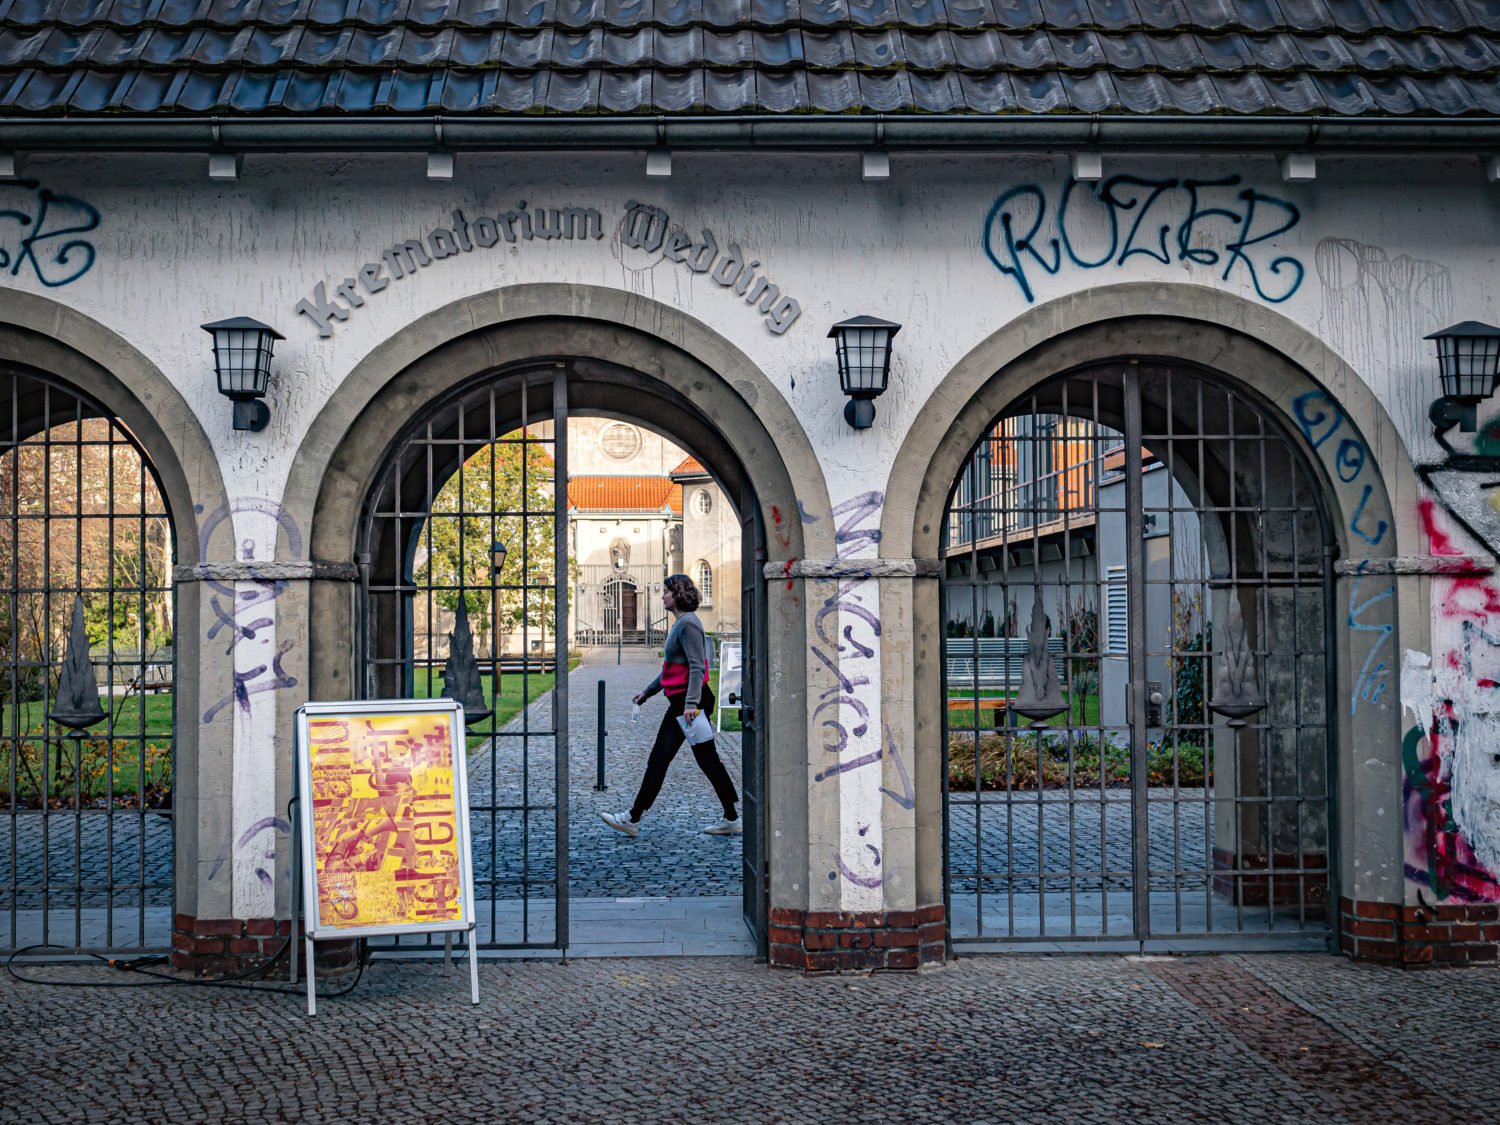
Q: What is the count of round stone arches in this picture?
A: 3